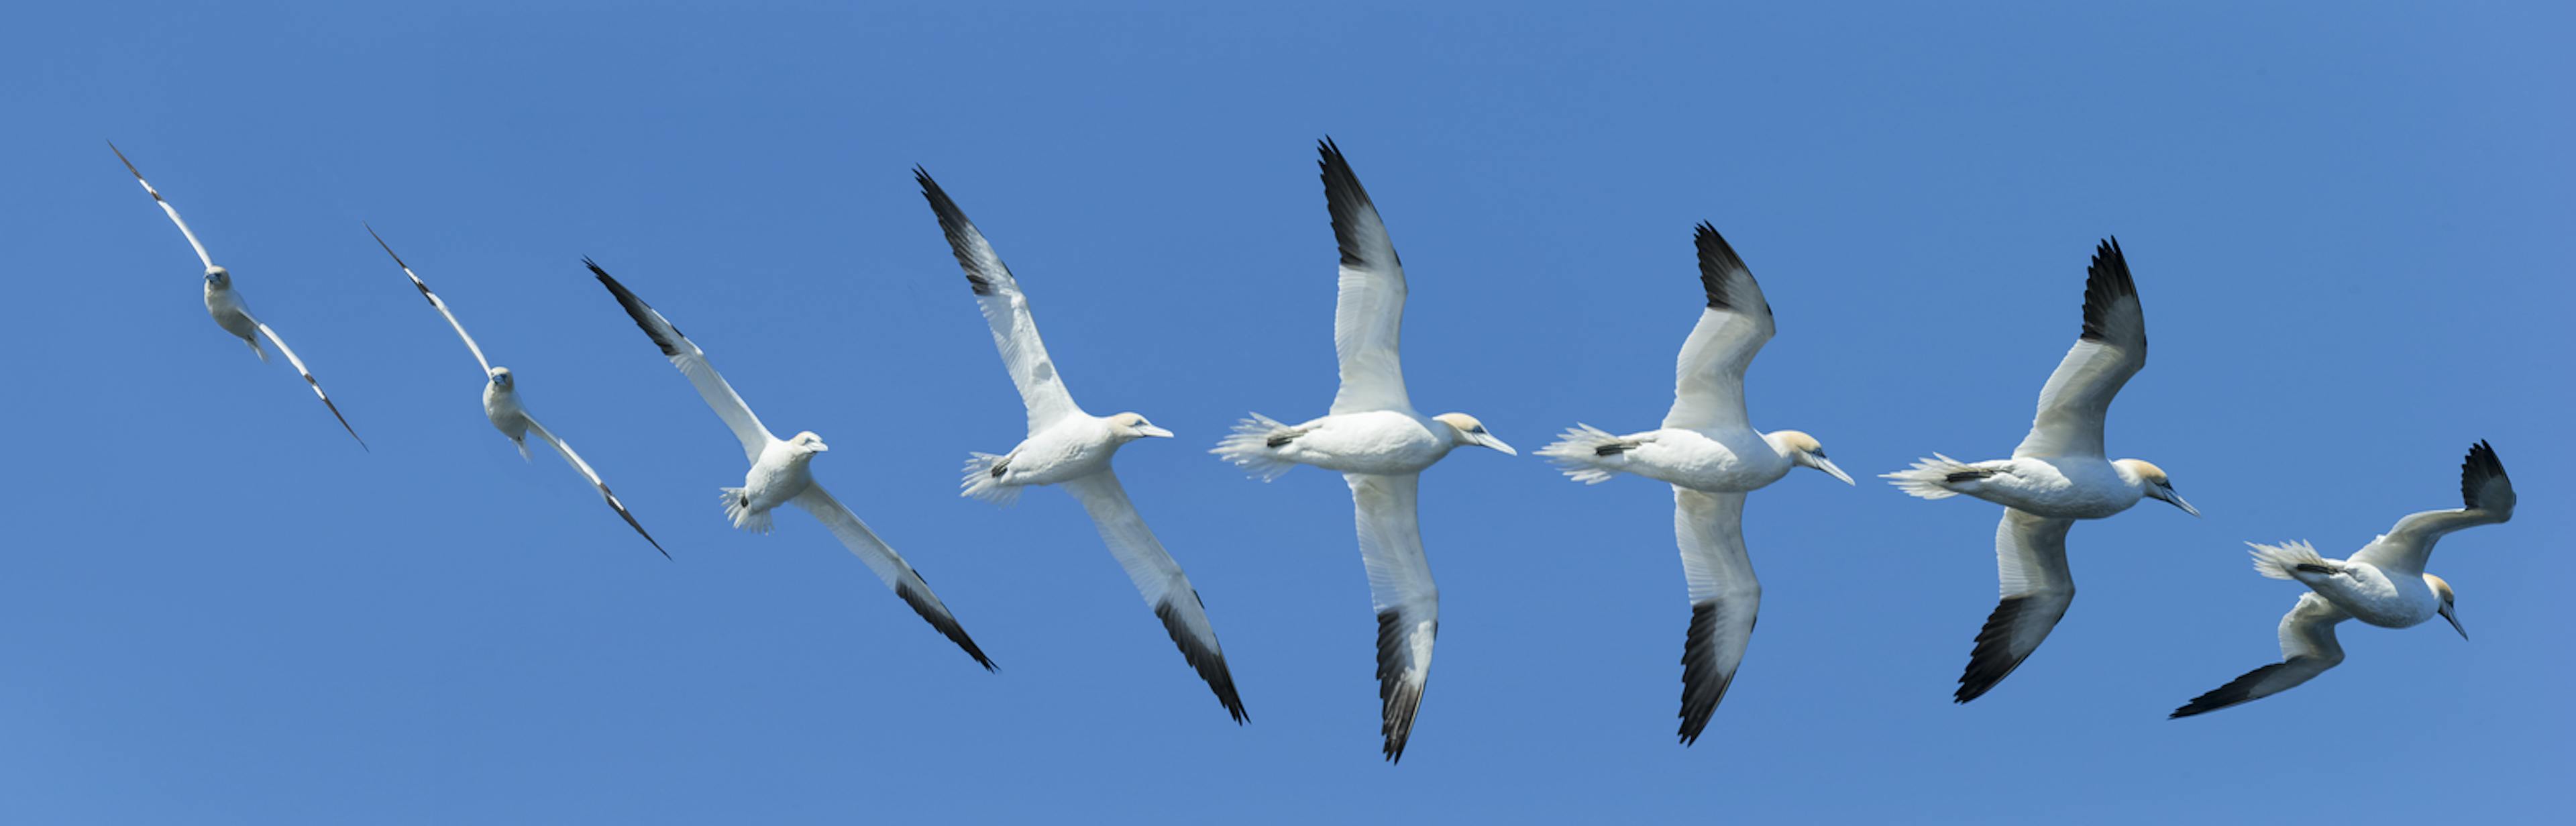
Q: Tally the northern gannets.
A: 8